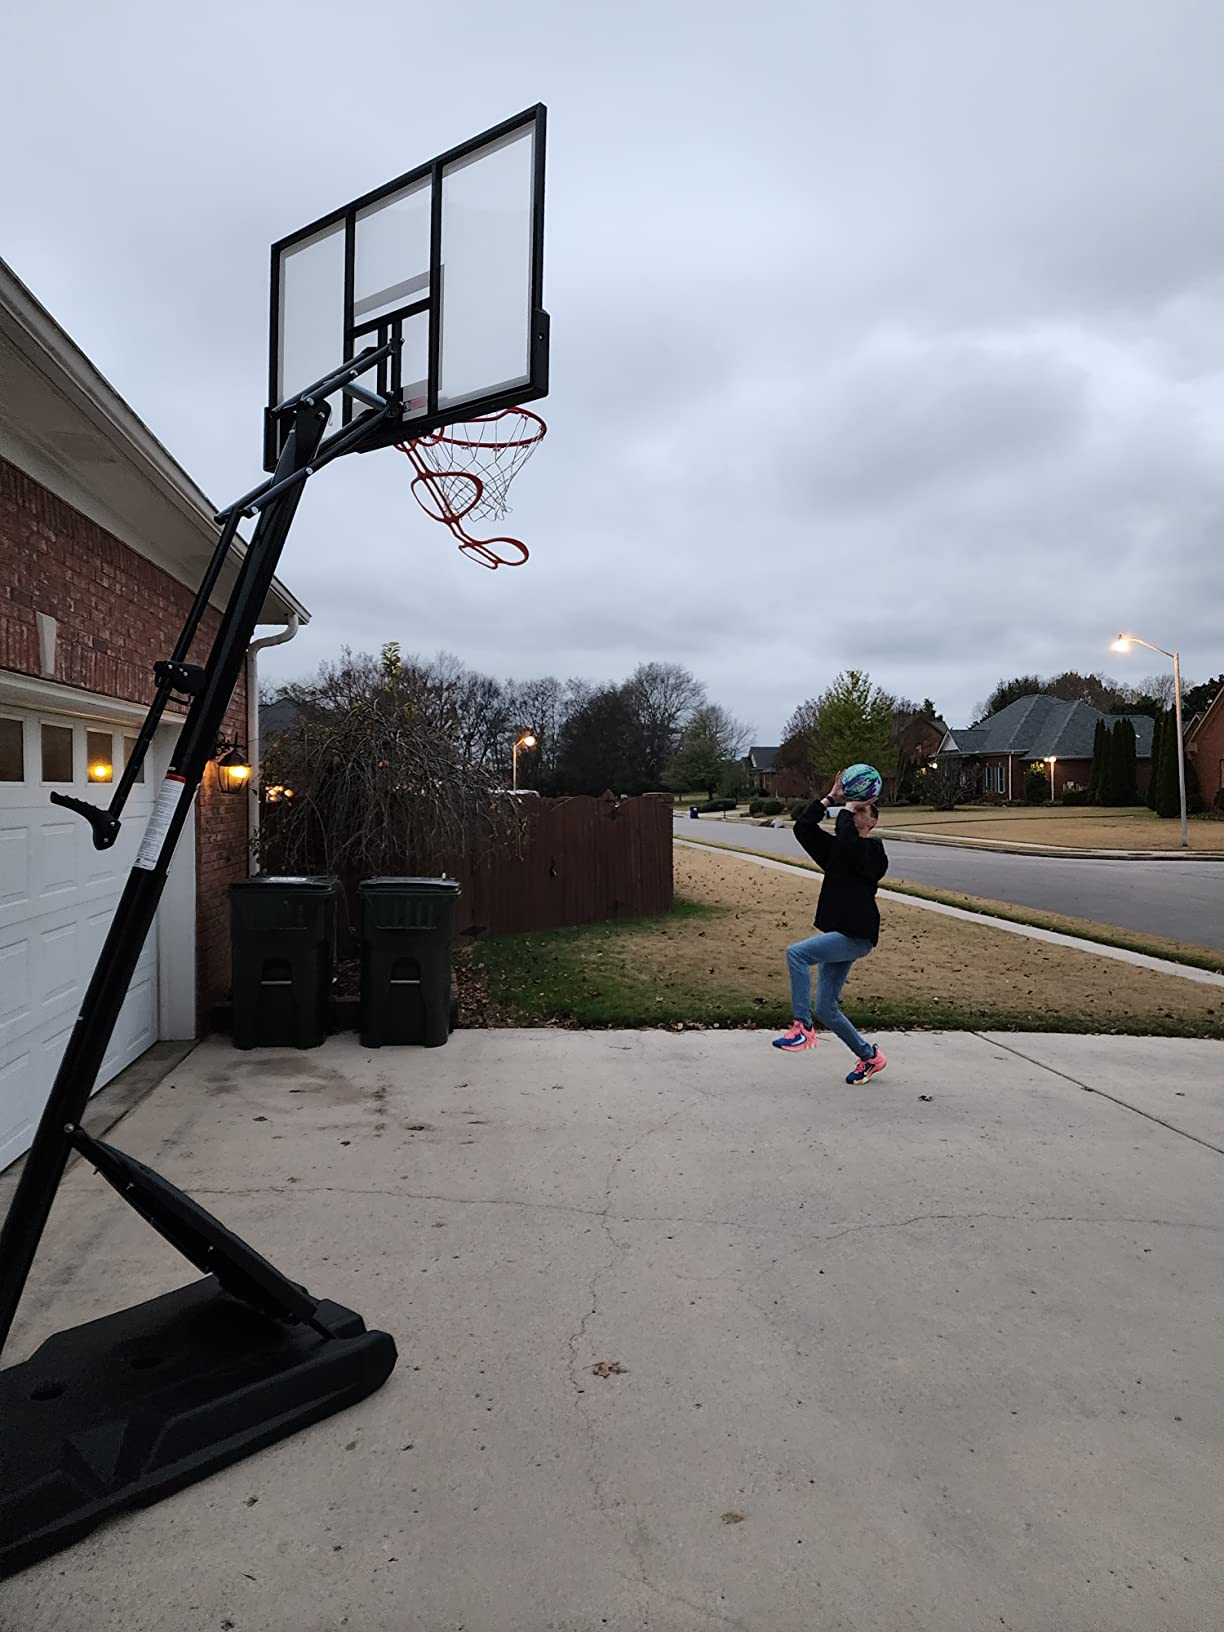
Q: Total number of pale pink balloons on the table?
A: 0